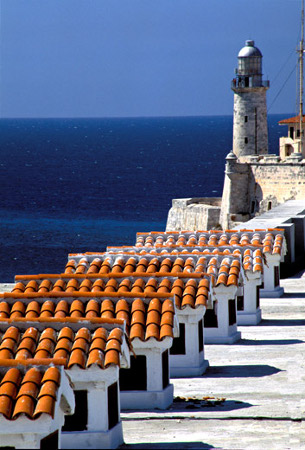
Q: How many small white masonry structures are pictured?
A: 7